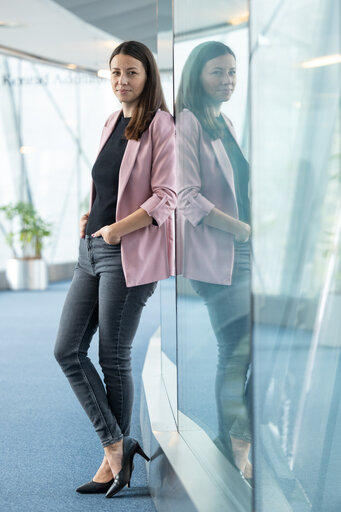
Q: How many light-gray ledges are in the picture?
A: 1